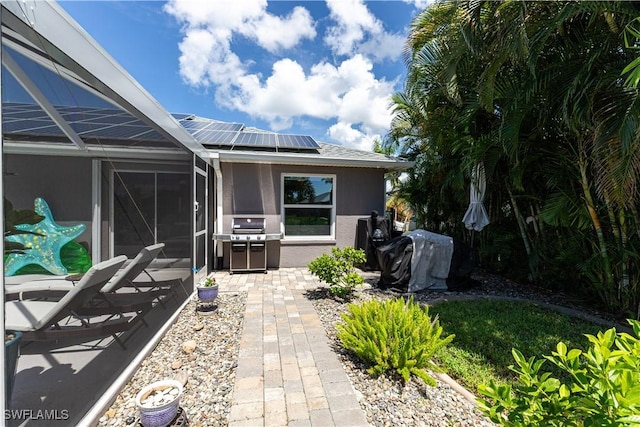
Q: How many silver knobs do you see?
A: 3